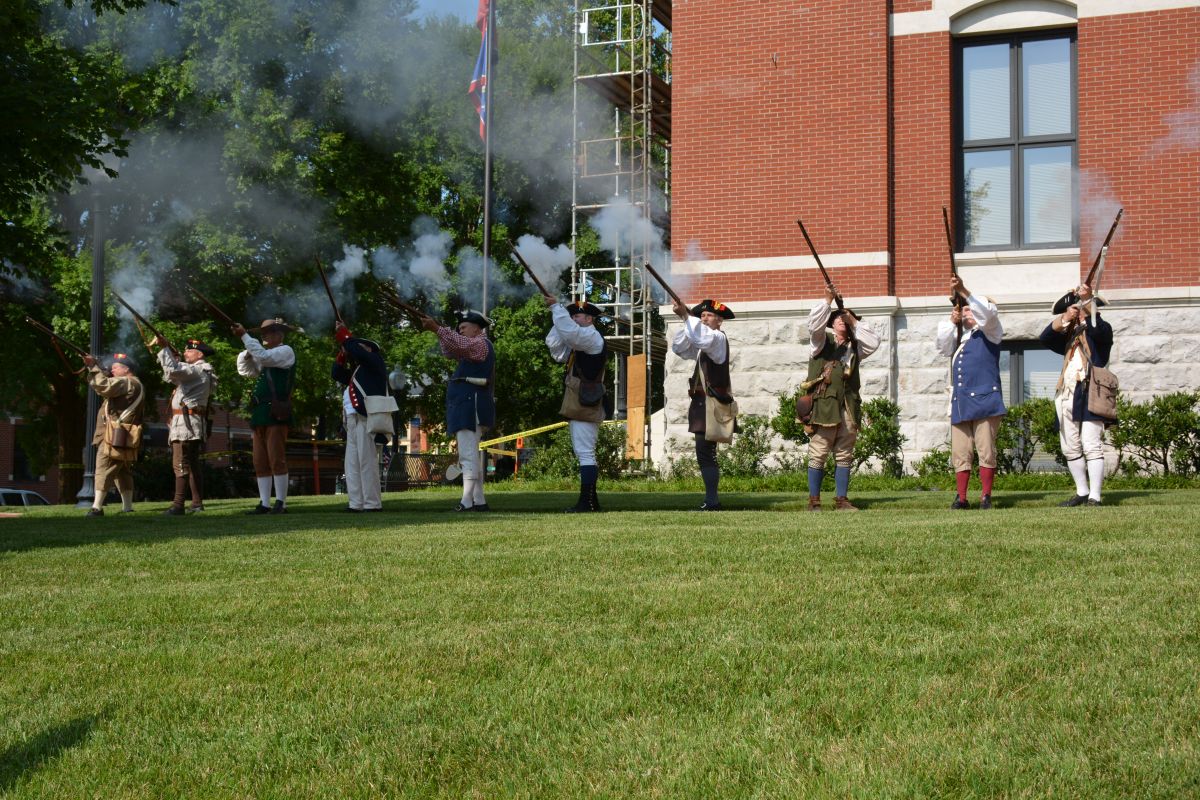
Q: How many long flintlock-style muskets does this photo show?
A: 10